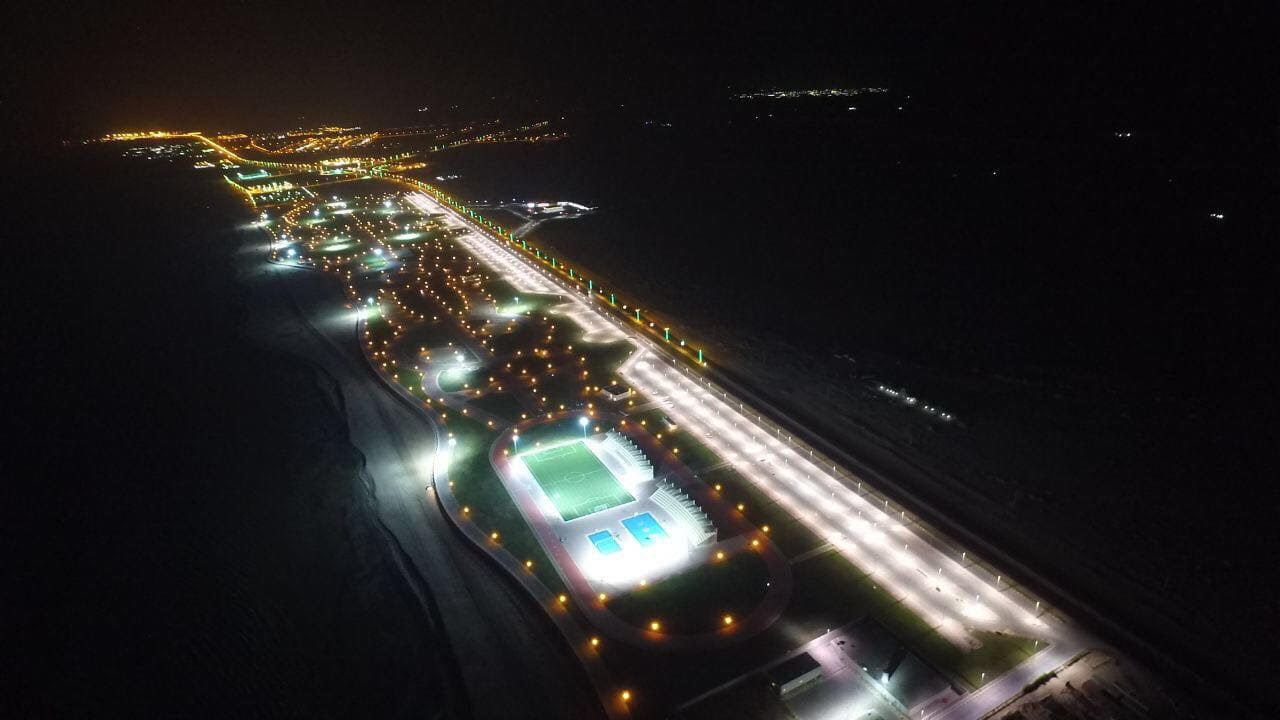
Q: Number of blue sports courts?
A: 2